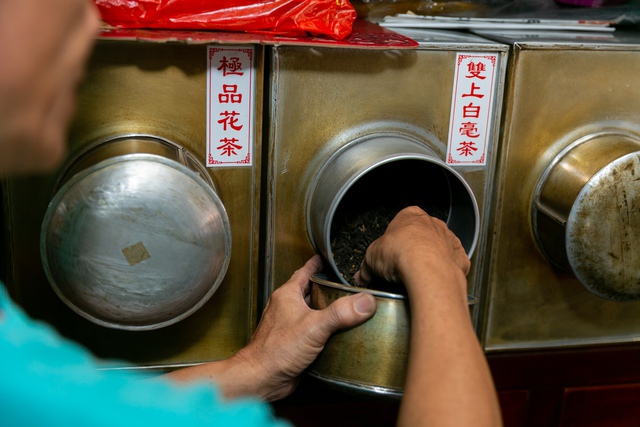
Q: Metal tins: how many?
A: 3